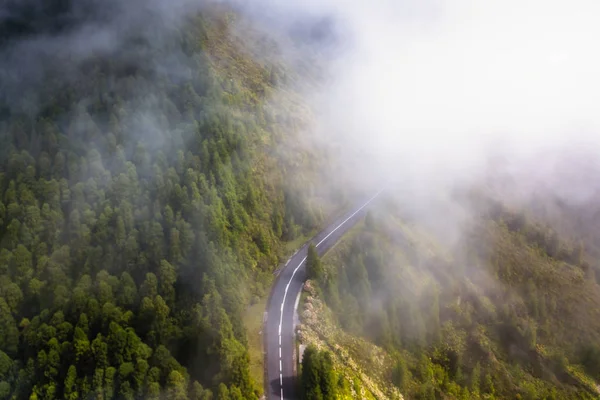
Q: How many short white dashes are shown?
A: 5